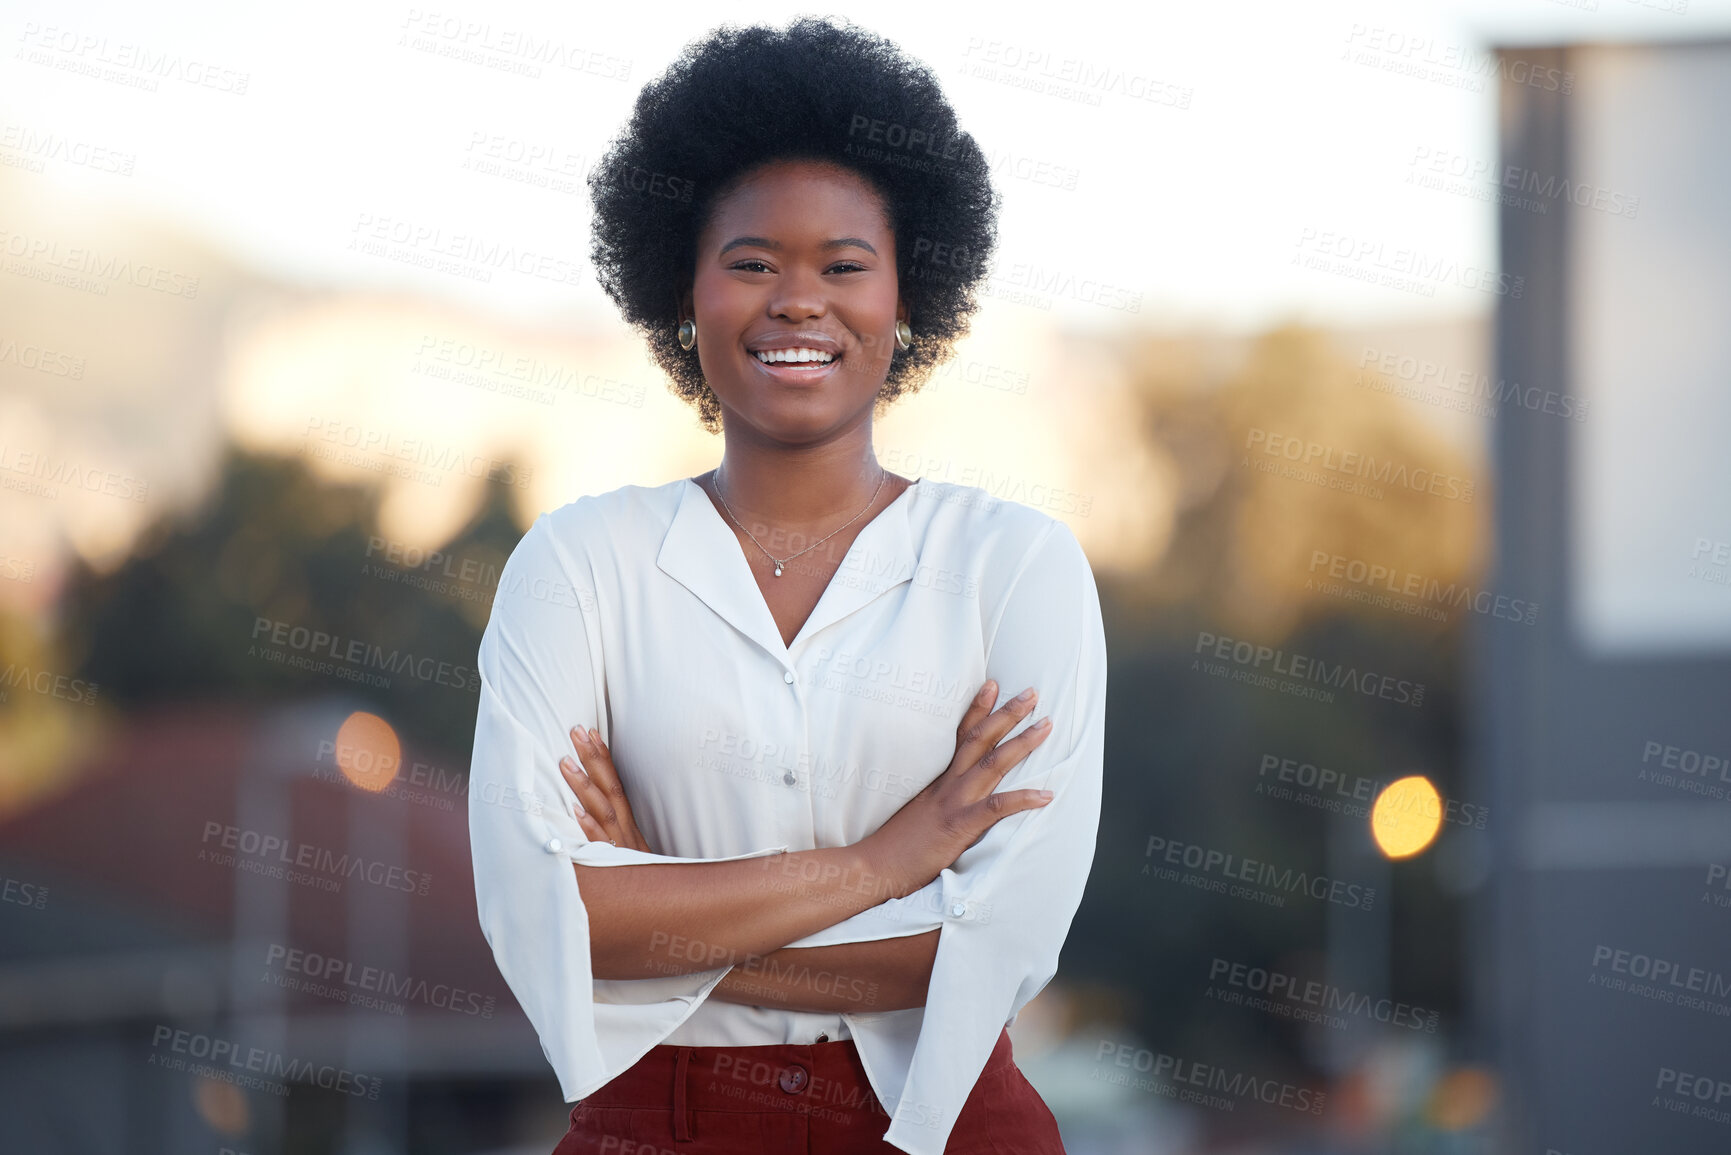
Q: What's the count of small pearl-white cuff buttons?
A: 2